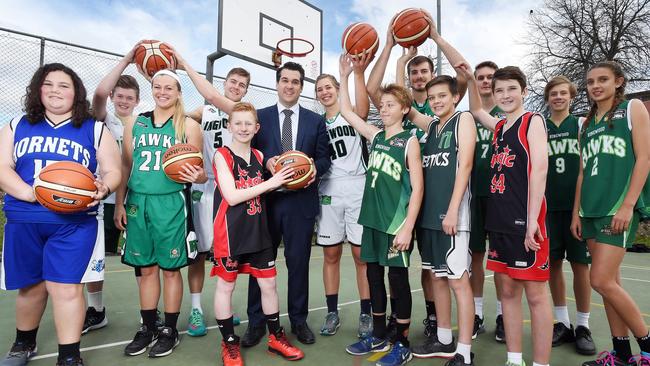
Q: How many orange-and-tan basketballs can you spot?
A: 6